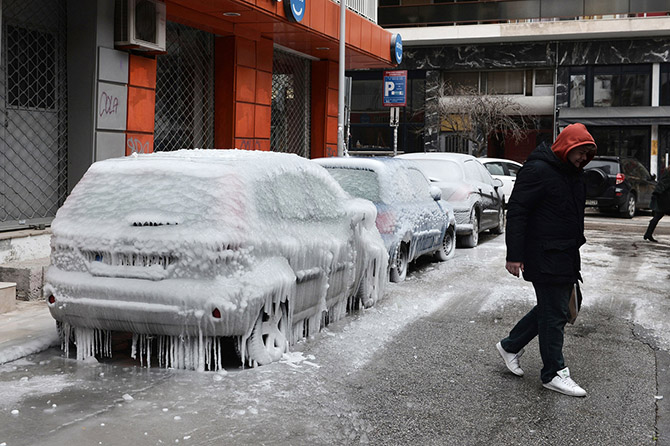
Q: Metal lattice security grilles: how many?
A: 3